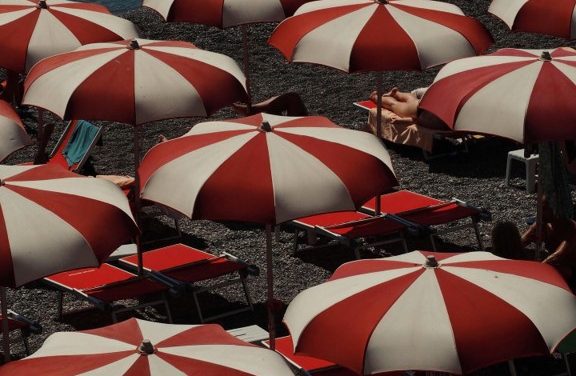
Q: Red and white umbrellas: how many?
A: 11